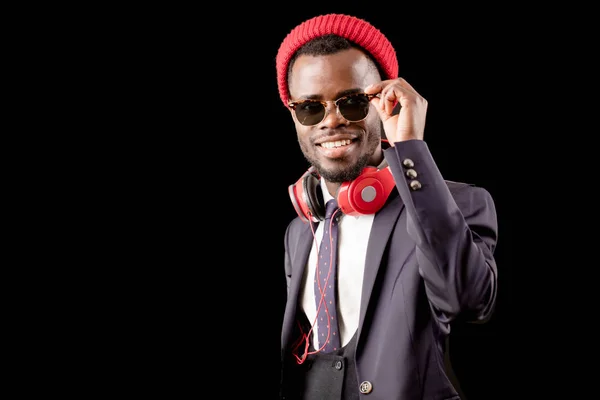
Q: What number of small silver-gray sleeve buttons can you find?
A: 3